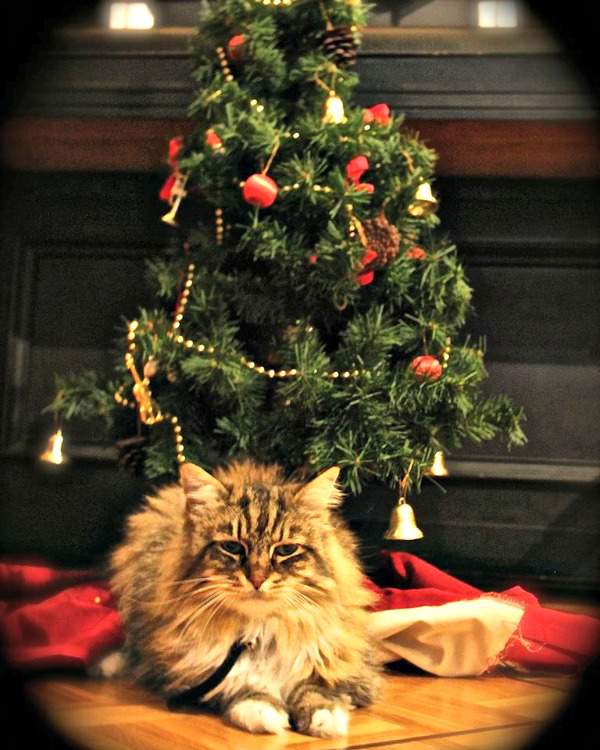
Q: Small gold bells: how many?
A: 5